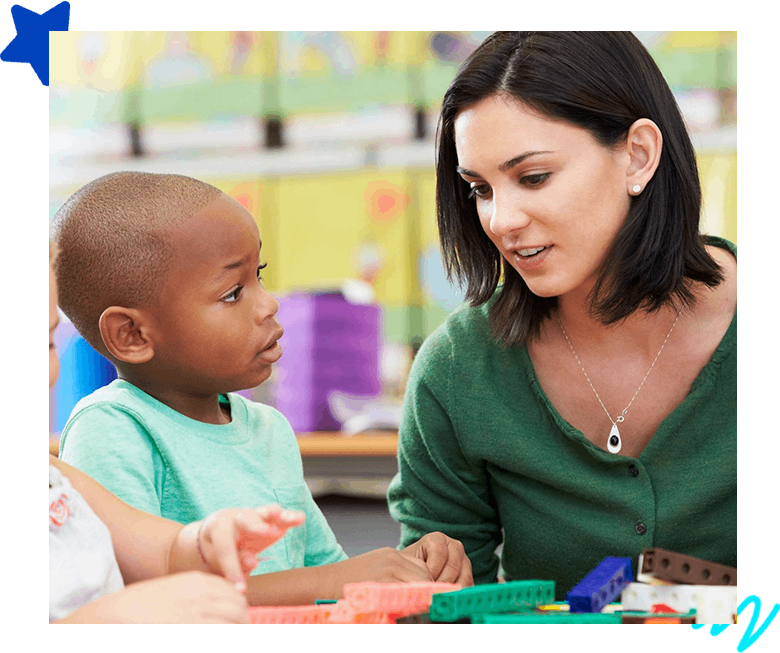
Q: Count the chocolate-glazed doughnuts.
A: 0